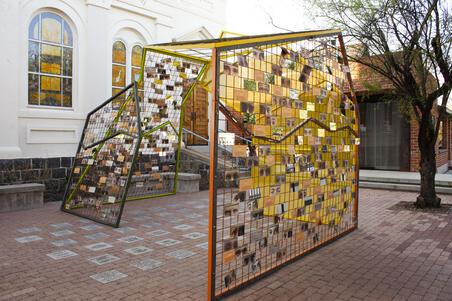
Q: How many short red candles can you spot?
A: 0